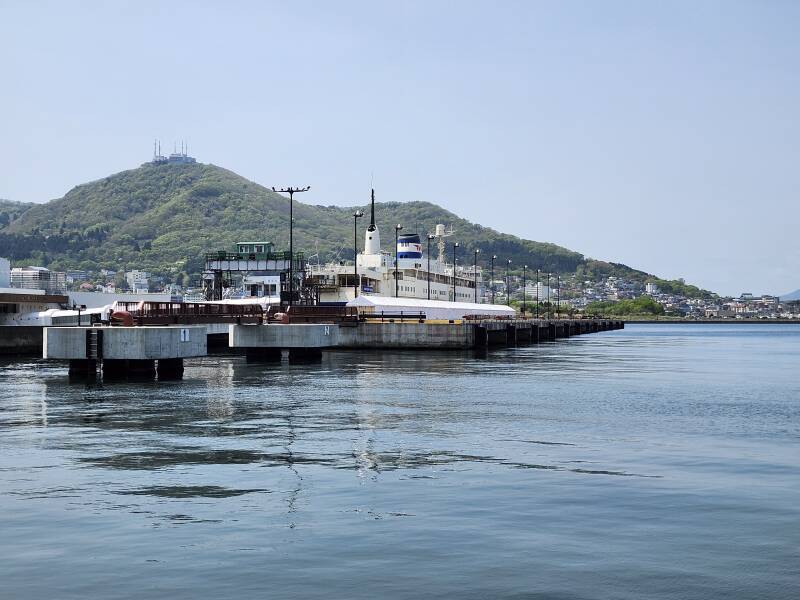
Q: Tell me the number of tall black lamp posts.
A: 12